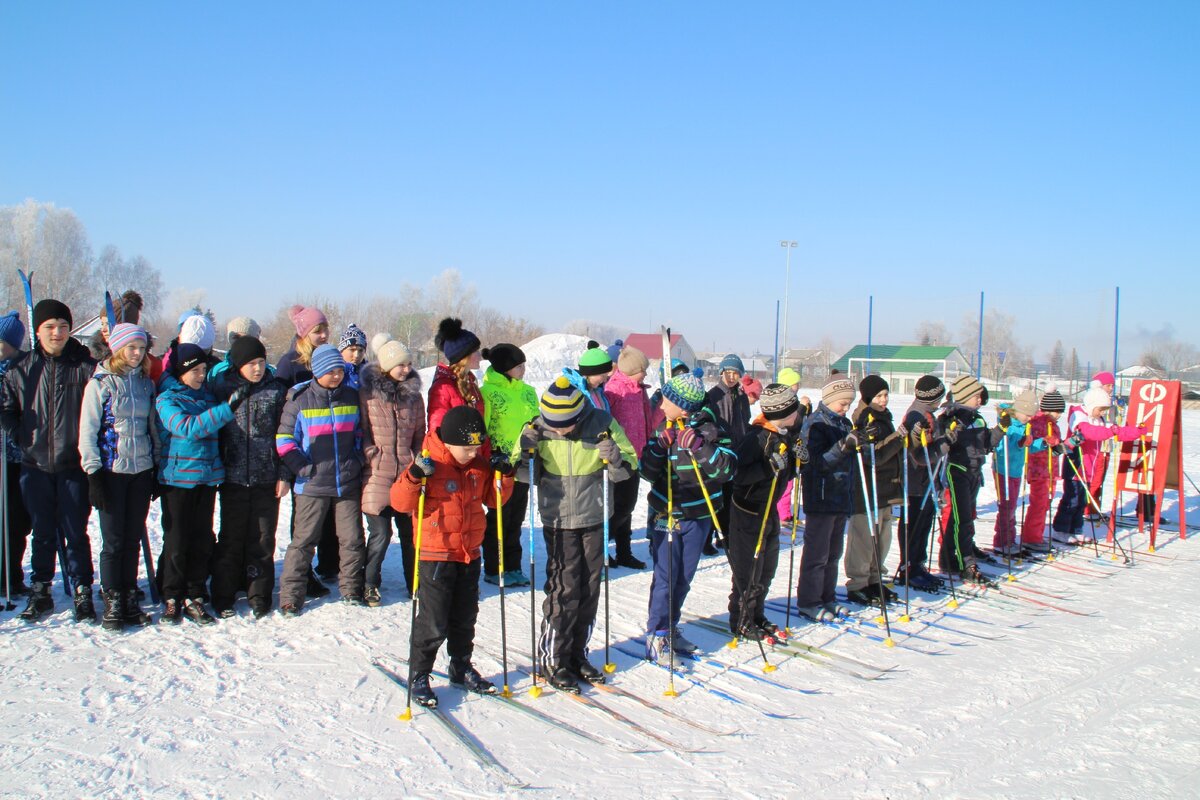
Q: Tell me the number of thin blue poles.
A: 4